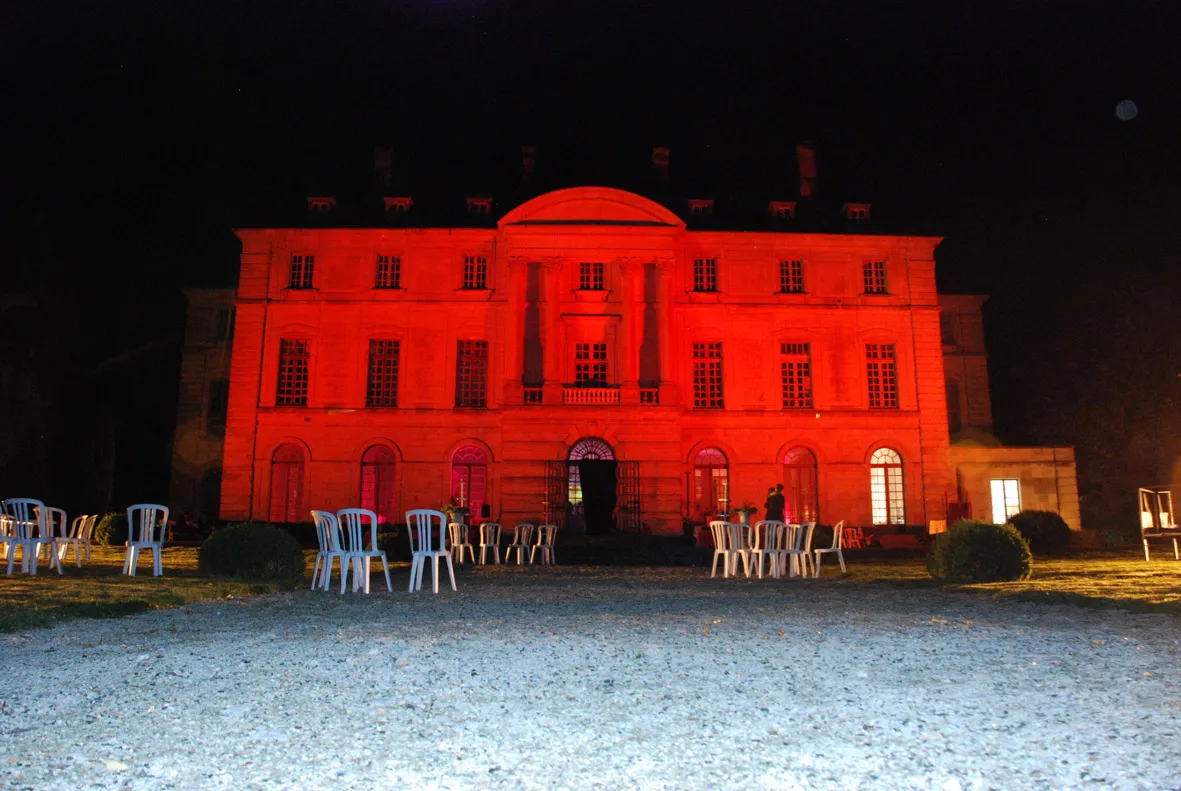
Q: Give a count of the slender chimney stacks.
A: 4